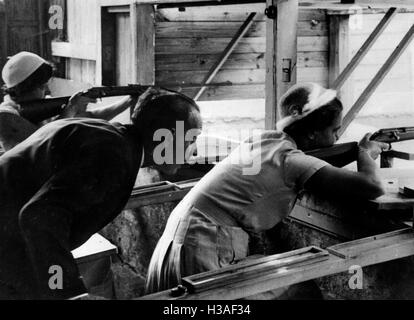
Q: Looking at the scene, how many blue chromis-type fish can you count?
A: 0